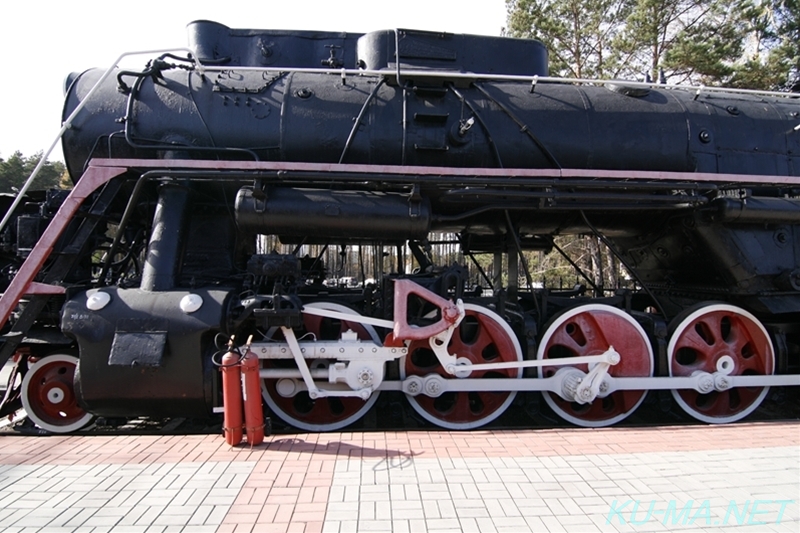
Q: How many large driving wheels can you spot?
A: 4